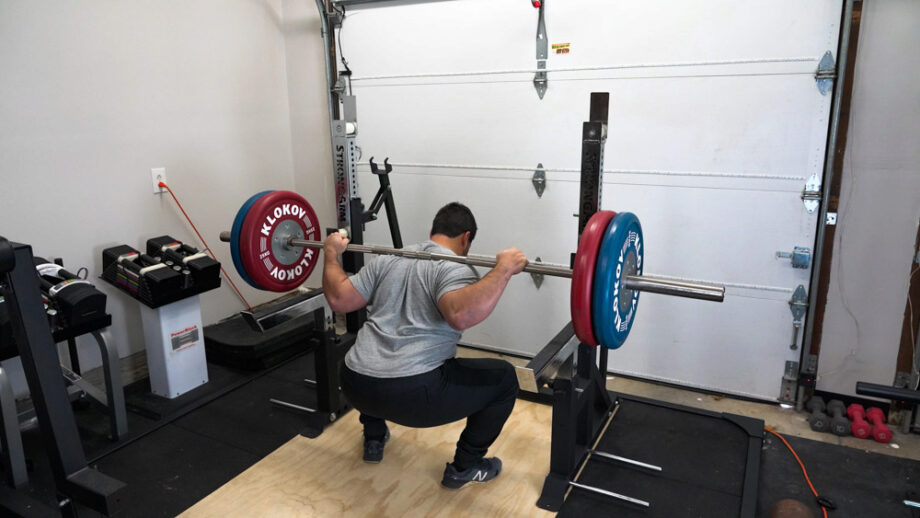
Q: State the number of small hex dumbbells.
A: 4